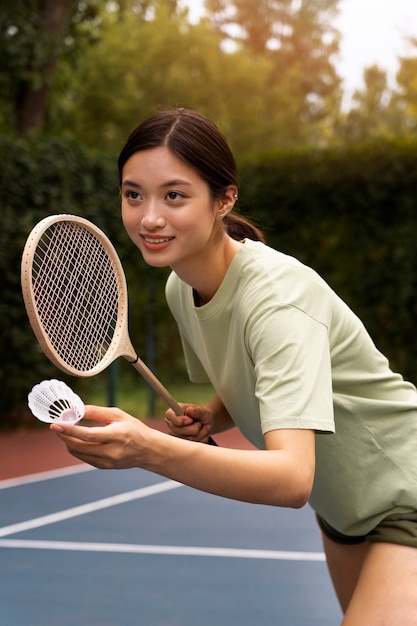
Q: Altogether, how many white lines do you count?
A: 3